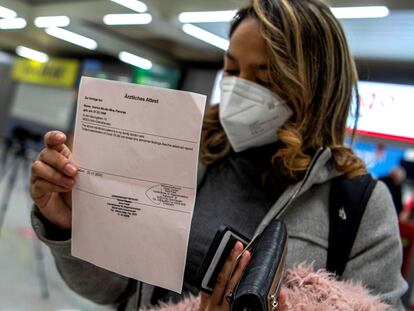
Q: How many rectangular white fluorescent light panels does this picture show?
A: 11